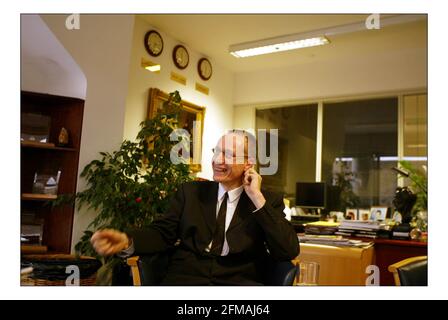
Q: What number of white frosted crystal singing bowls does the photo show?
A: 0